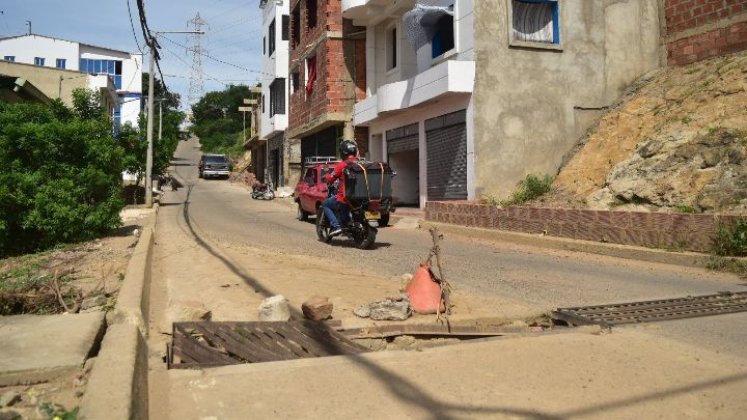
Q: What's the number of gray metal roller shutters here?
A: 2